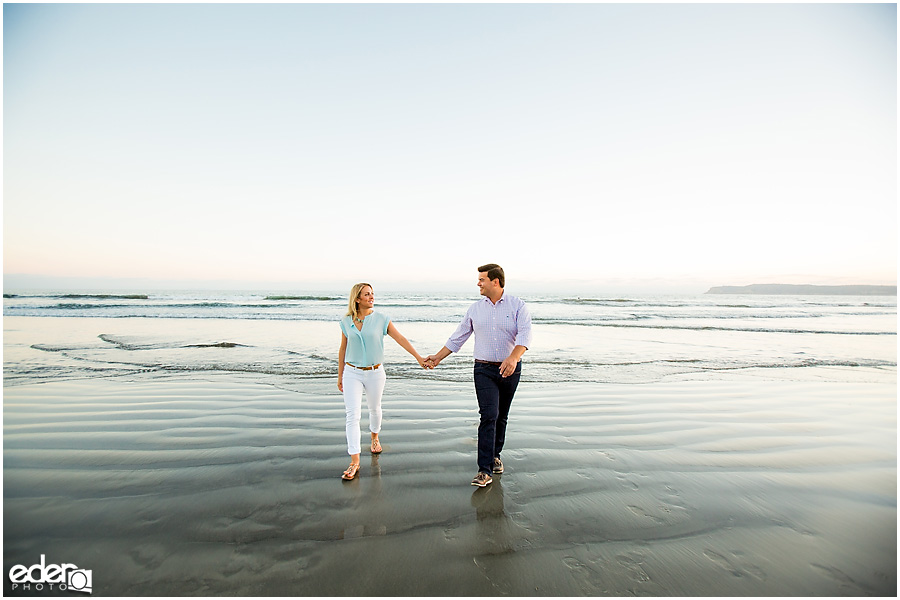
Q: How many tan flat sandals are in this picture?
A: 2